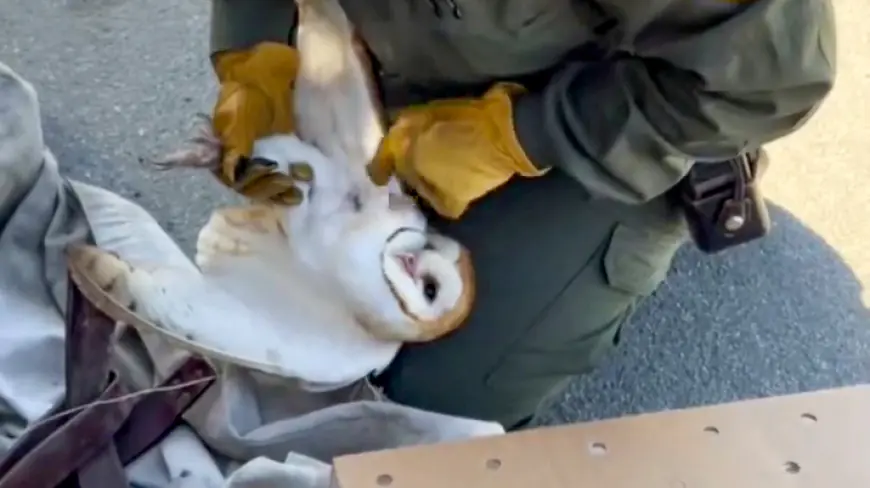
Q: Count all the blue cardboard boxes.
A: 0